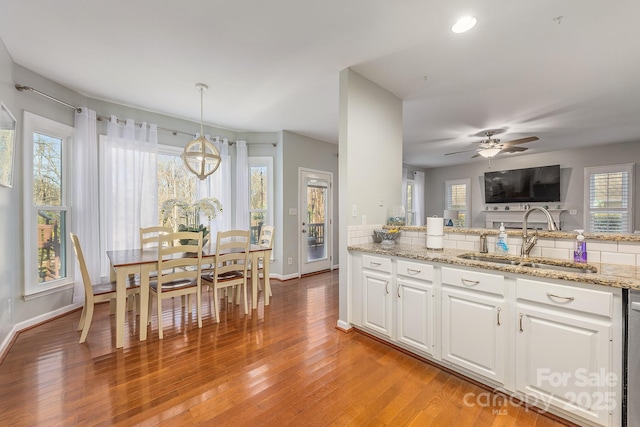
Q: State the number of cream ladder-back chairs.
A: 6